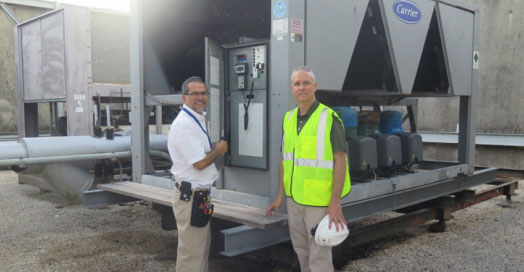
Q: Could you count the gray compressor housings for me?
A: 3